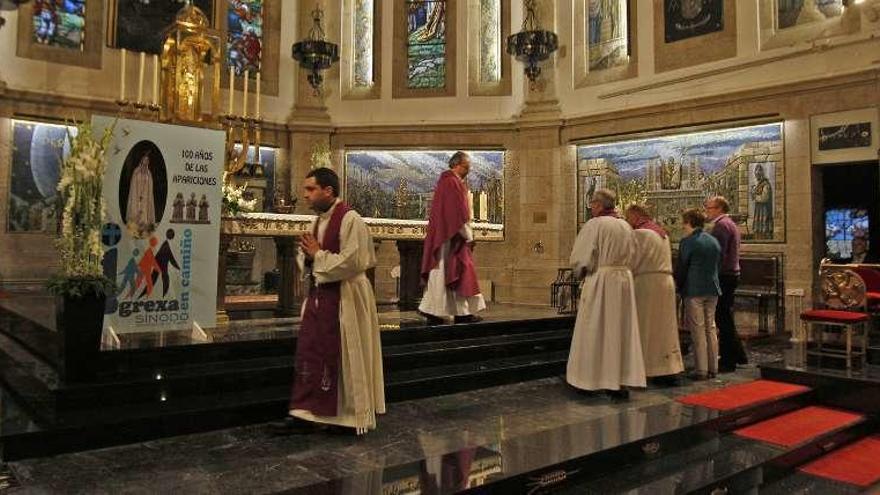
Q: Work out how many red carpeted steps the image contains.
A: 3